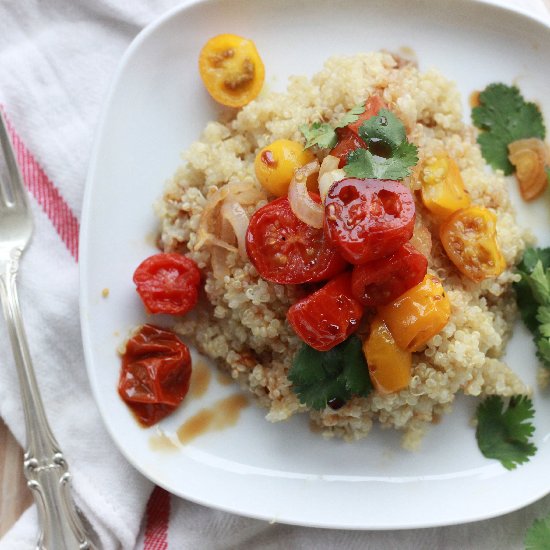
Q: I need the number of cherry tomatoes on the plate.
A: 13